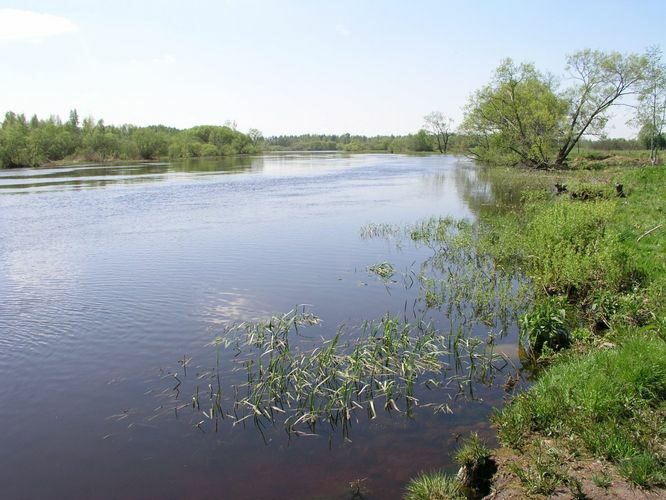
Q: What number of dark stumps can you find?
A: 2